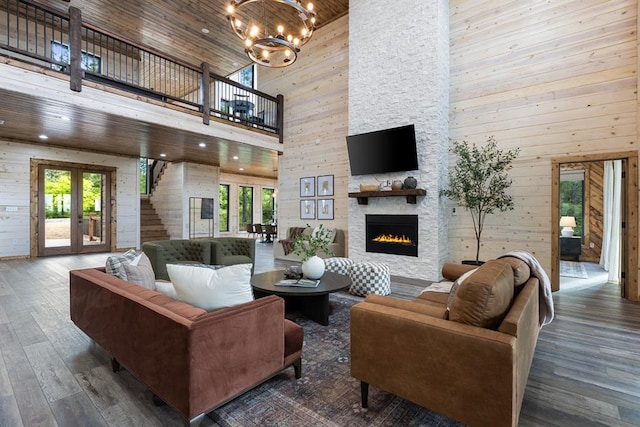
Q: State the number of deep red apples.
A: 0